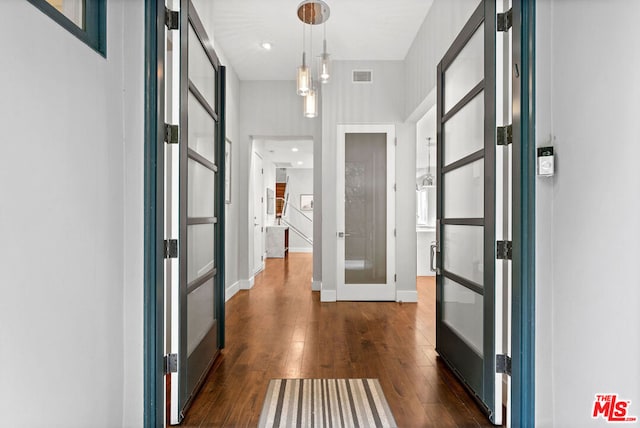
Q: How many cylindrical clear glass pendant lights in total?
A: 3